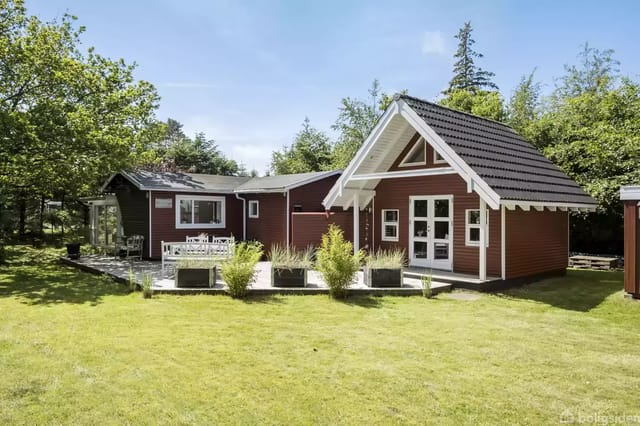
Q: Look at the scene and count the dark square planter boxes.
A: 3